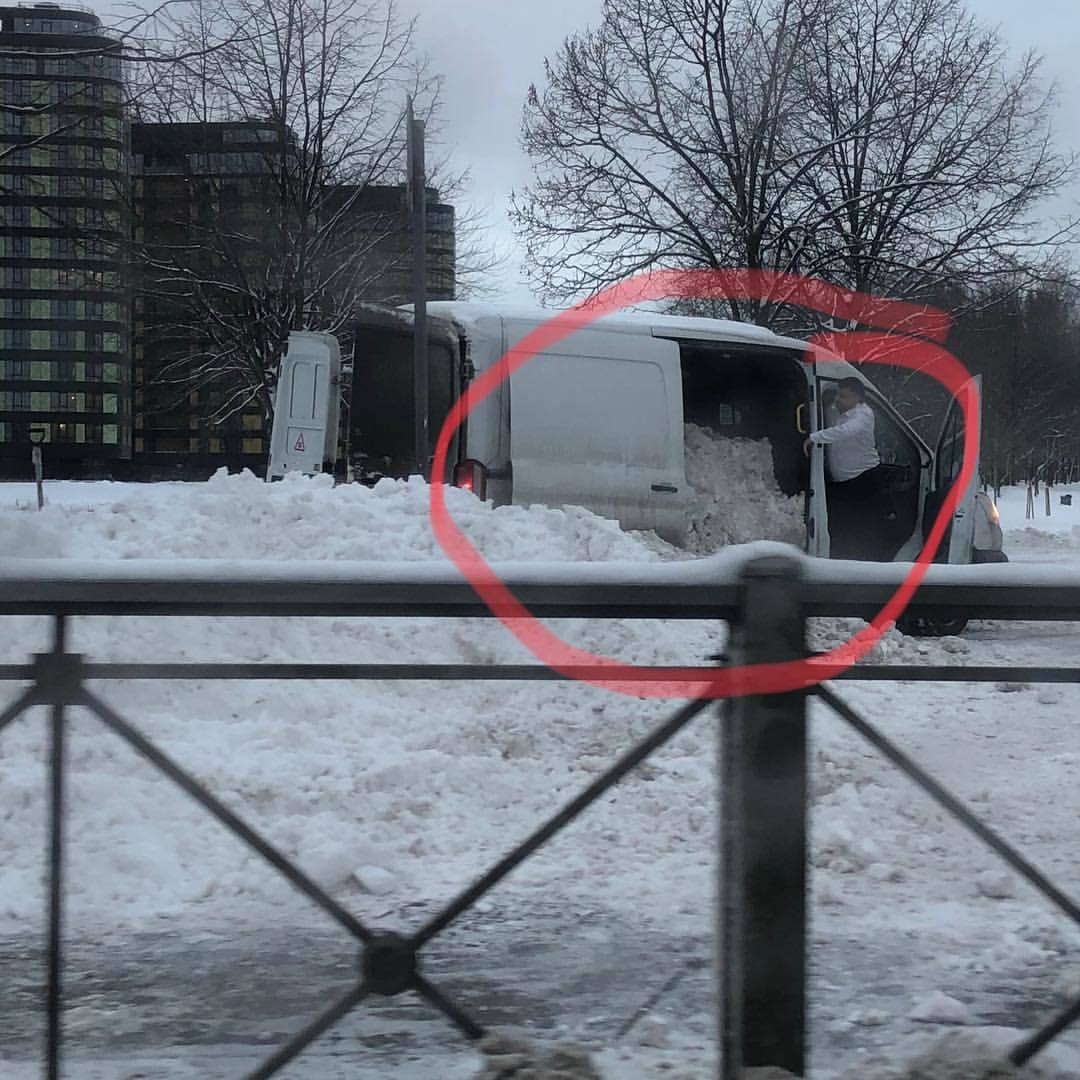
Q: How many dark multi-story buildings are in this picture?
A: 3